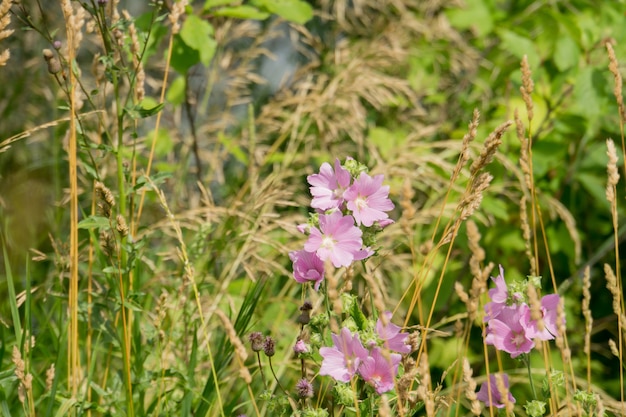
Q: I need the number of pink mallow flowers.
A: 11